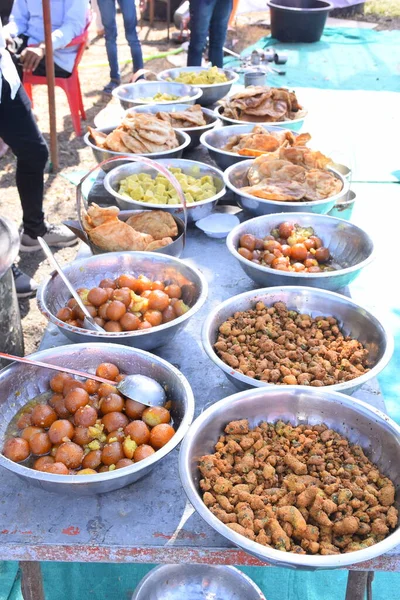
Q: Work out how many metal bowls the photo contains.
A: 14